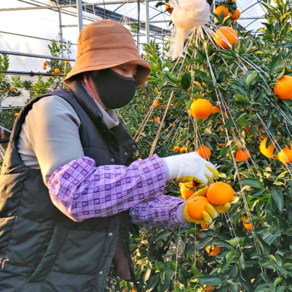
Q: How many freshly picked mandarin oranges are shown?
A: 2